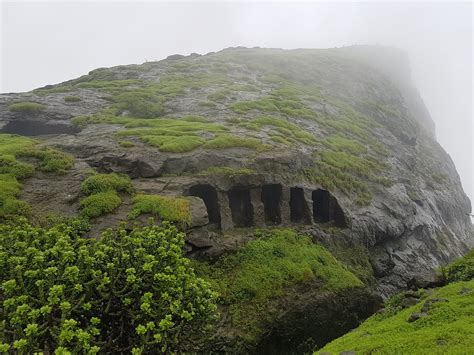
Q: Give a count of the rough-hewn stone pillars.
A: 4